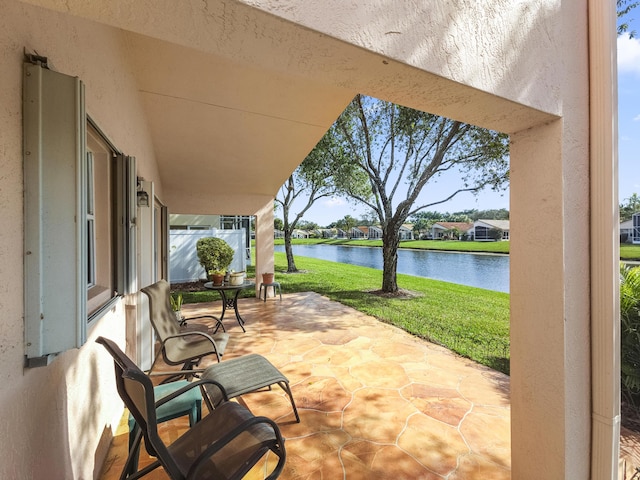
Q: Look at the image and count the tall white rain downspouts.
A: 1